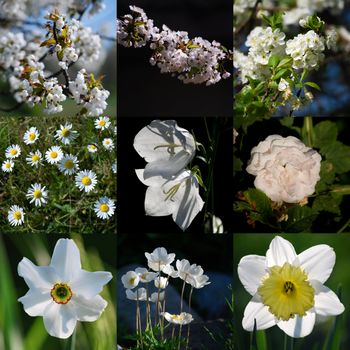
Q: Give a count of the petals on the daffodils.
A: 12